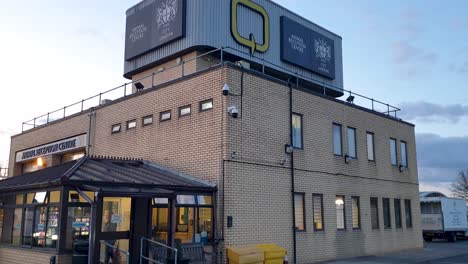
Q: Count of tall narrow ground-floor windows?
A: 8